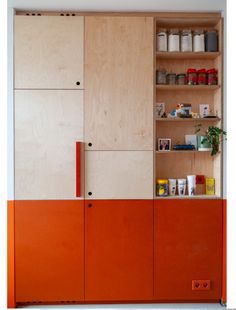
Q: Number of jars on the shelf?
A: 11